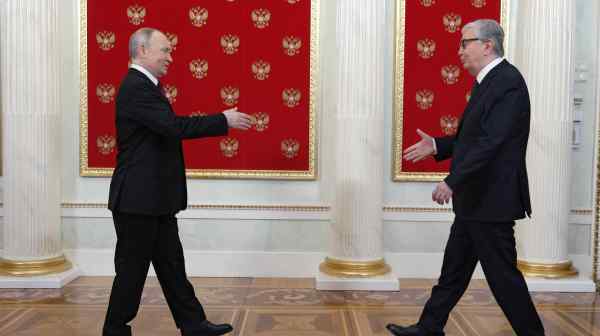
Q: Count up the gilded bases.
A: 3